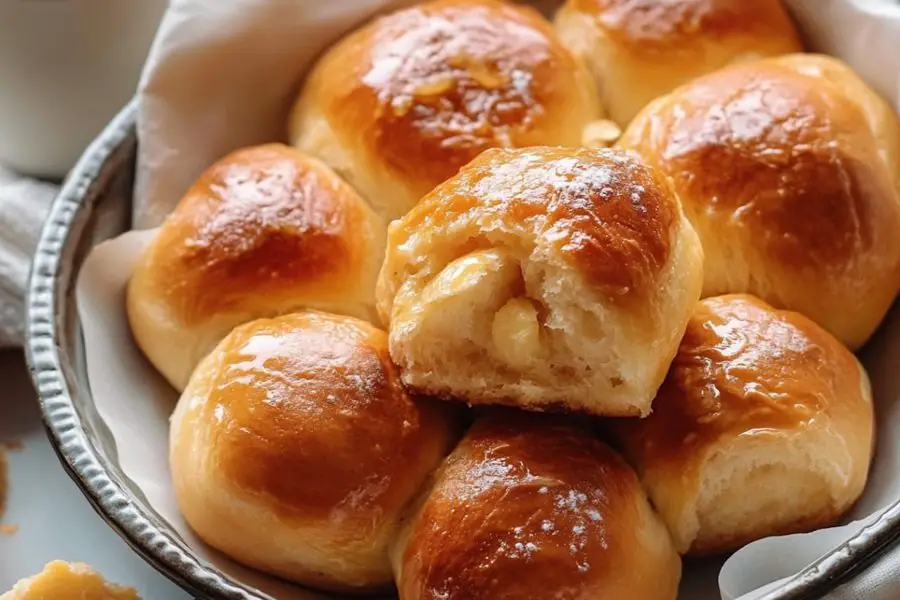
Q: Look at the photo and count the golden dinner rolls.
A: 8